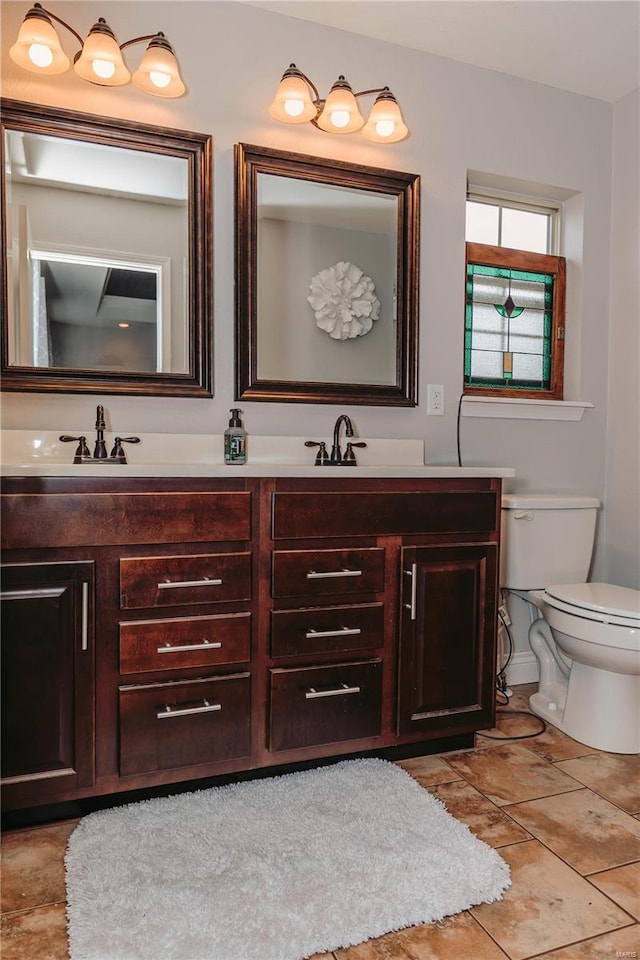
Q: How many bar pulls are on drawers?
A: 6